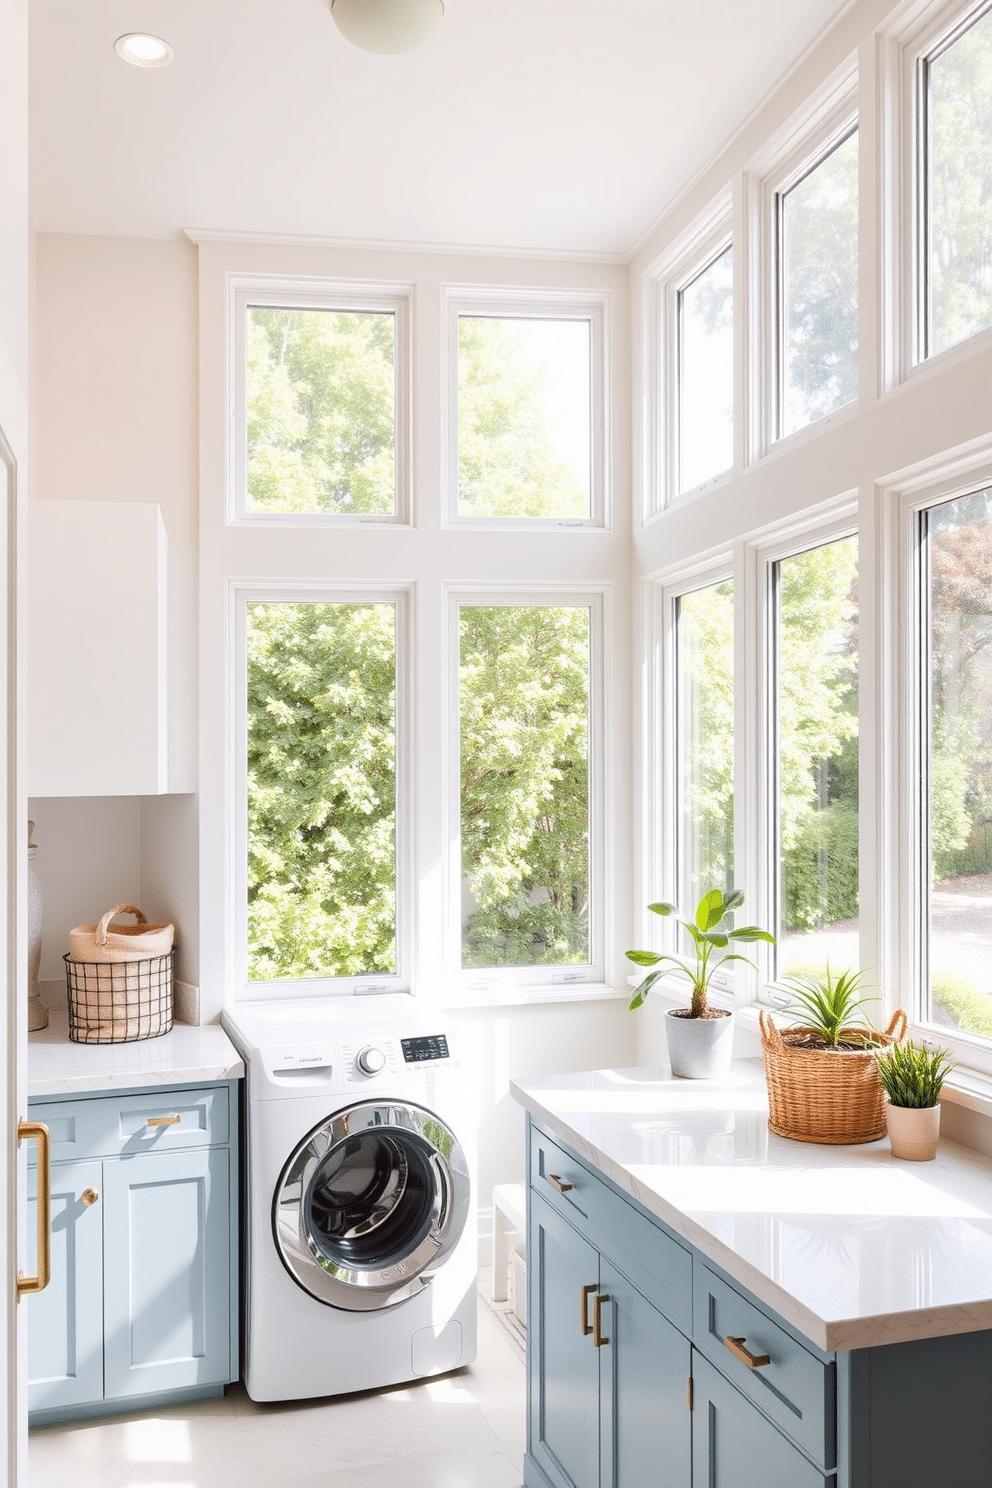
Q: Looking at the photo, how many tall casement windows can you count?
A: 5